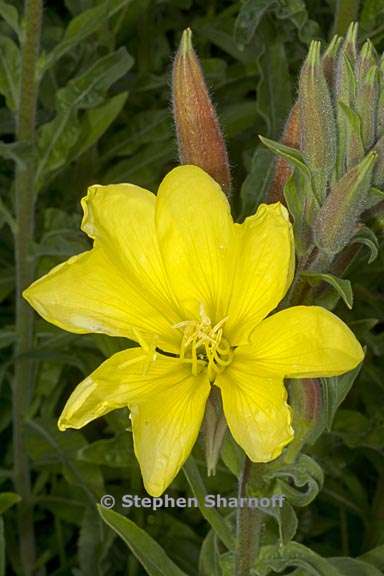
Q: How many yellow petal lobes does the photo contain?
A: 8